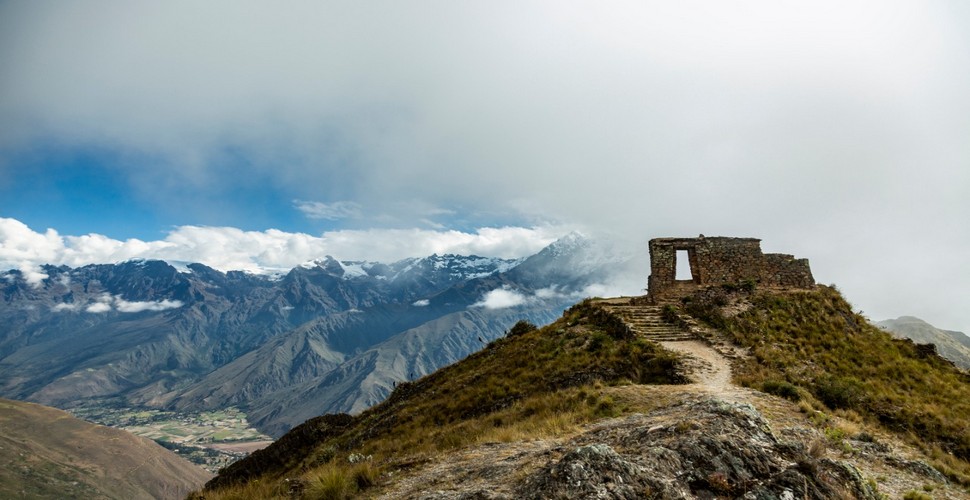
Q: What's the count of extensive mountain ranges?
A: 1